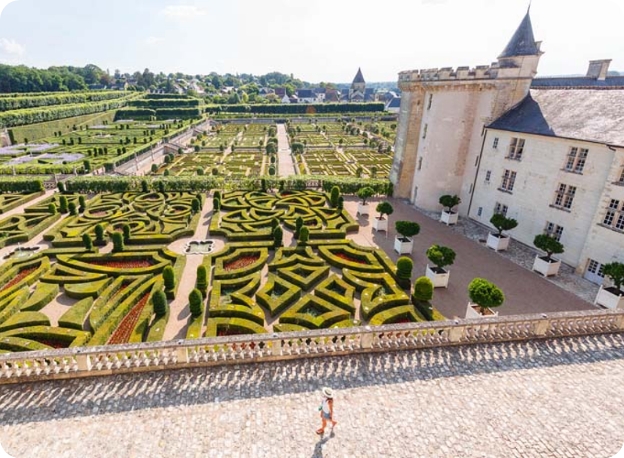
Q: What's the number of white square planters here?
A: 9